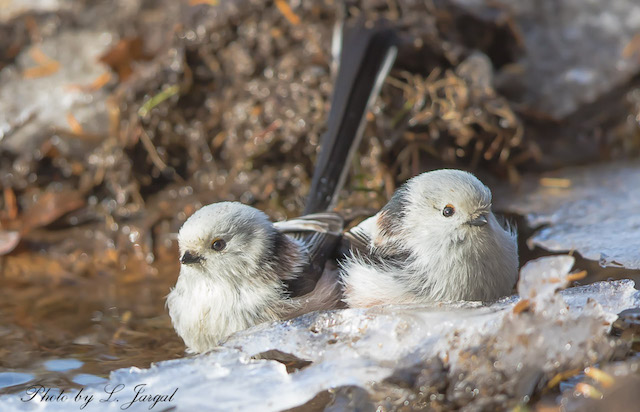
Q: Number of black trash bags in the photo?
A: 0